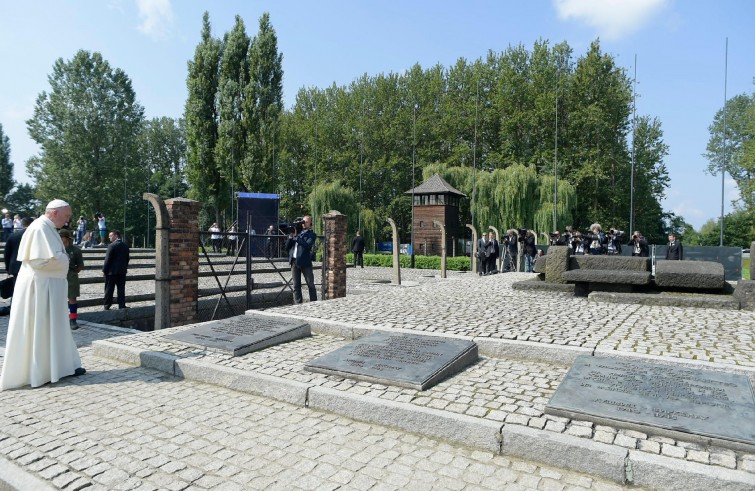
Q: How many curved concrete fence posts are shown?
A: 8